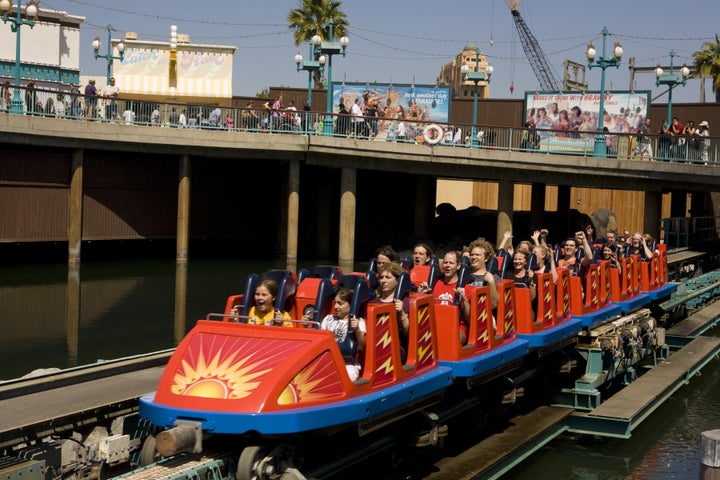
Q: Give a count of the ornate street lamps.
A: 7